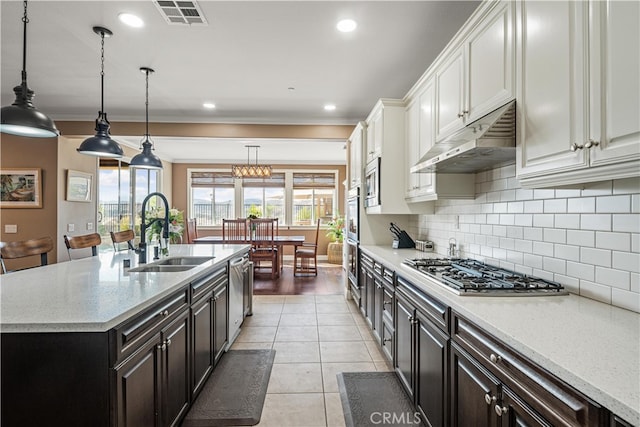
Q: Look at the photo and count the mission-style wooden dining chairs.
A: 6